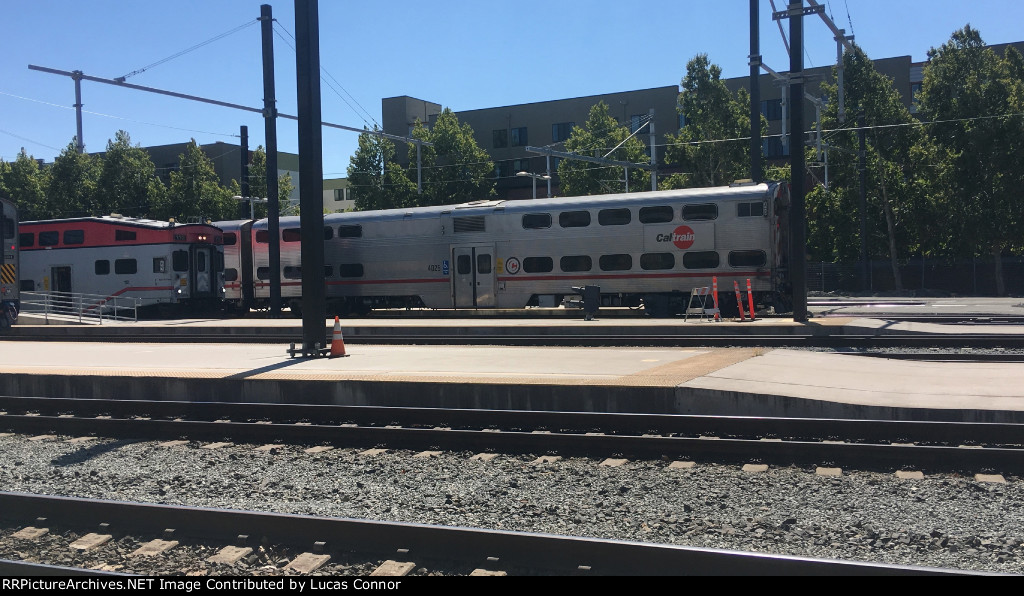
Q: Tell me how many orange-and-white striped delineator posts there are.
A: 3